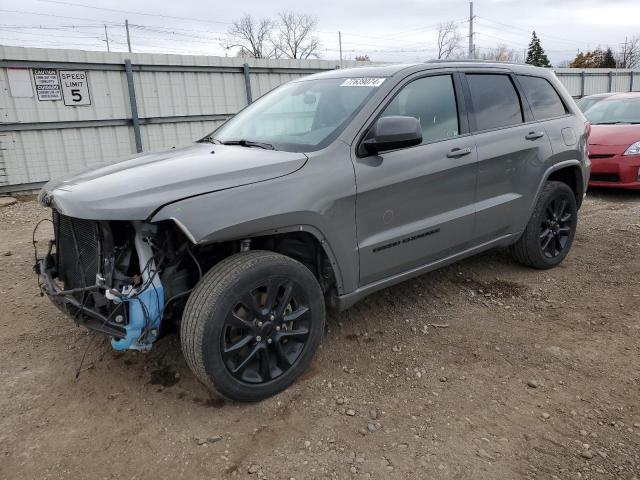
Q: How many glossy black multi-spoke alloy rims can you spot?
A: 2